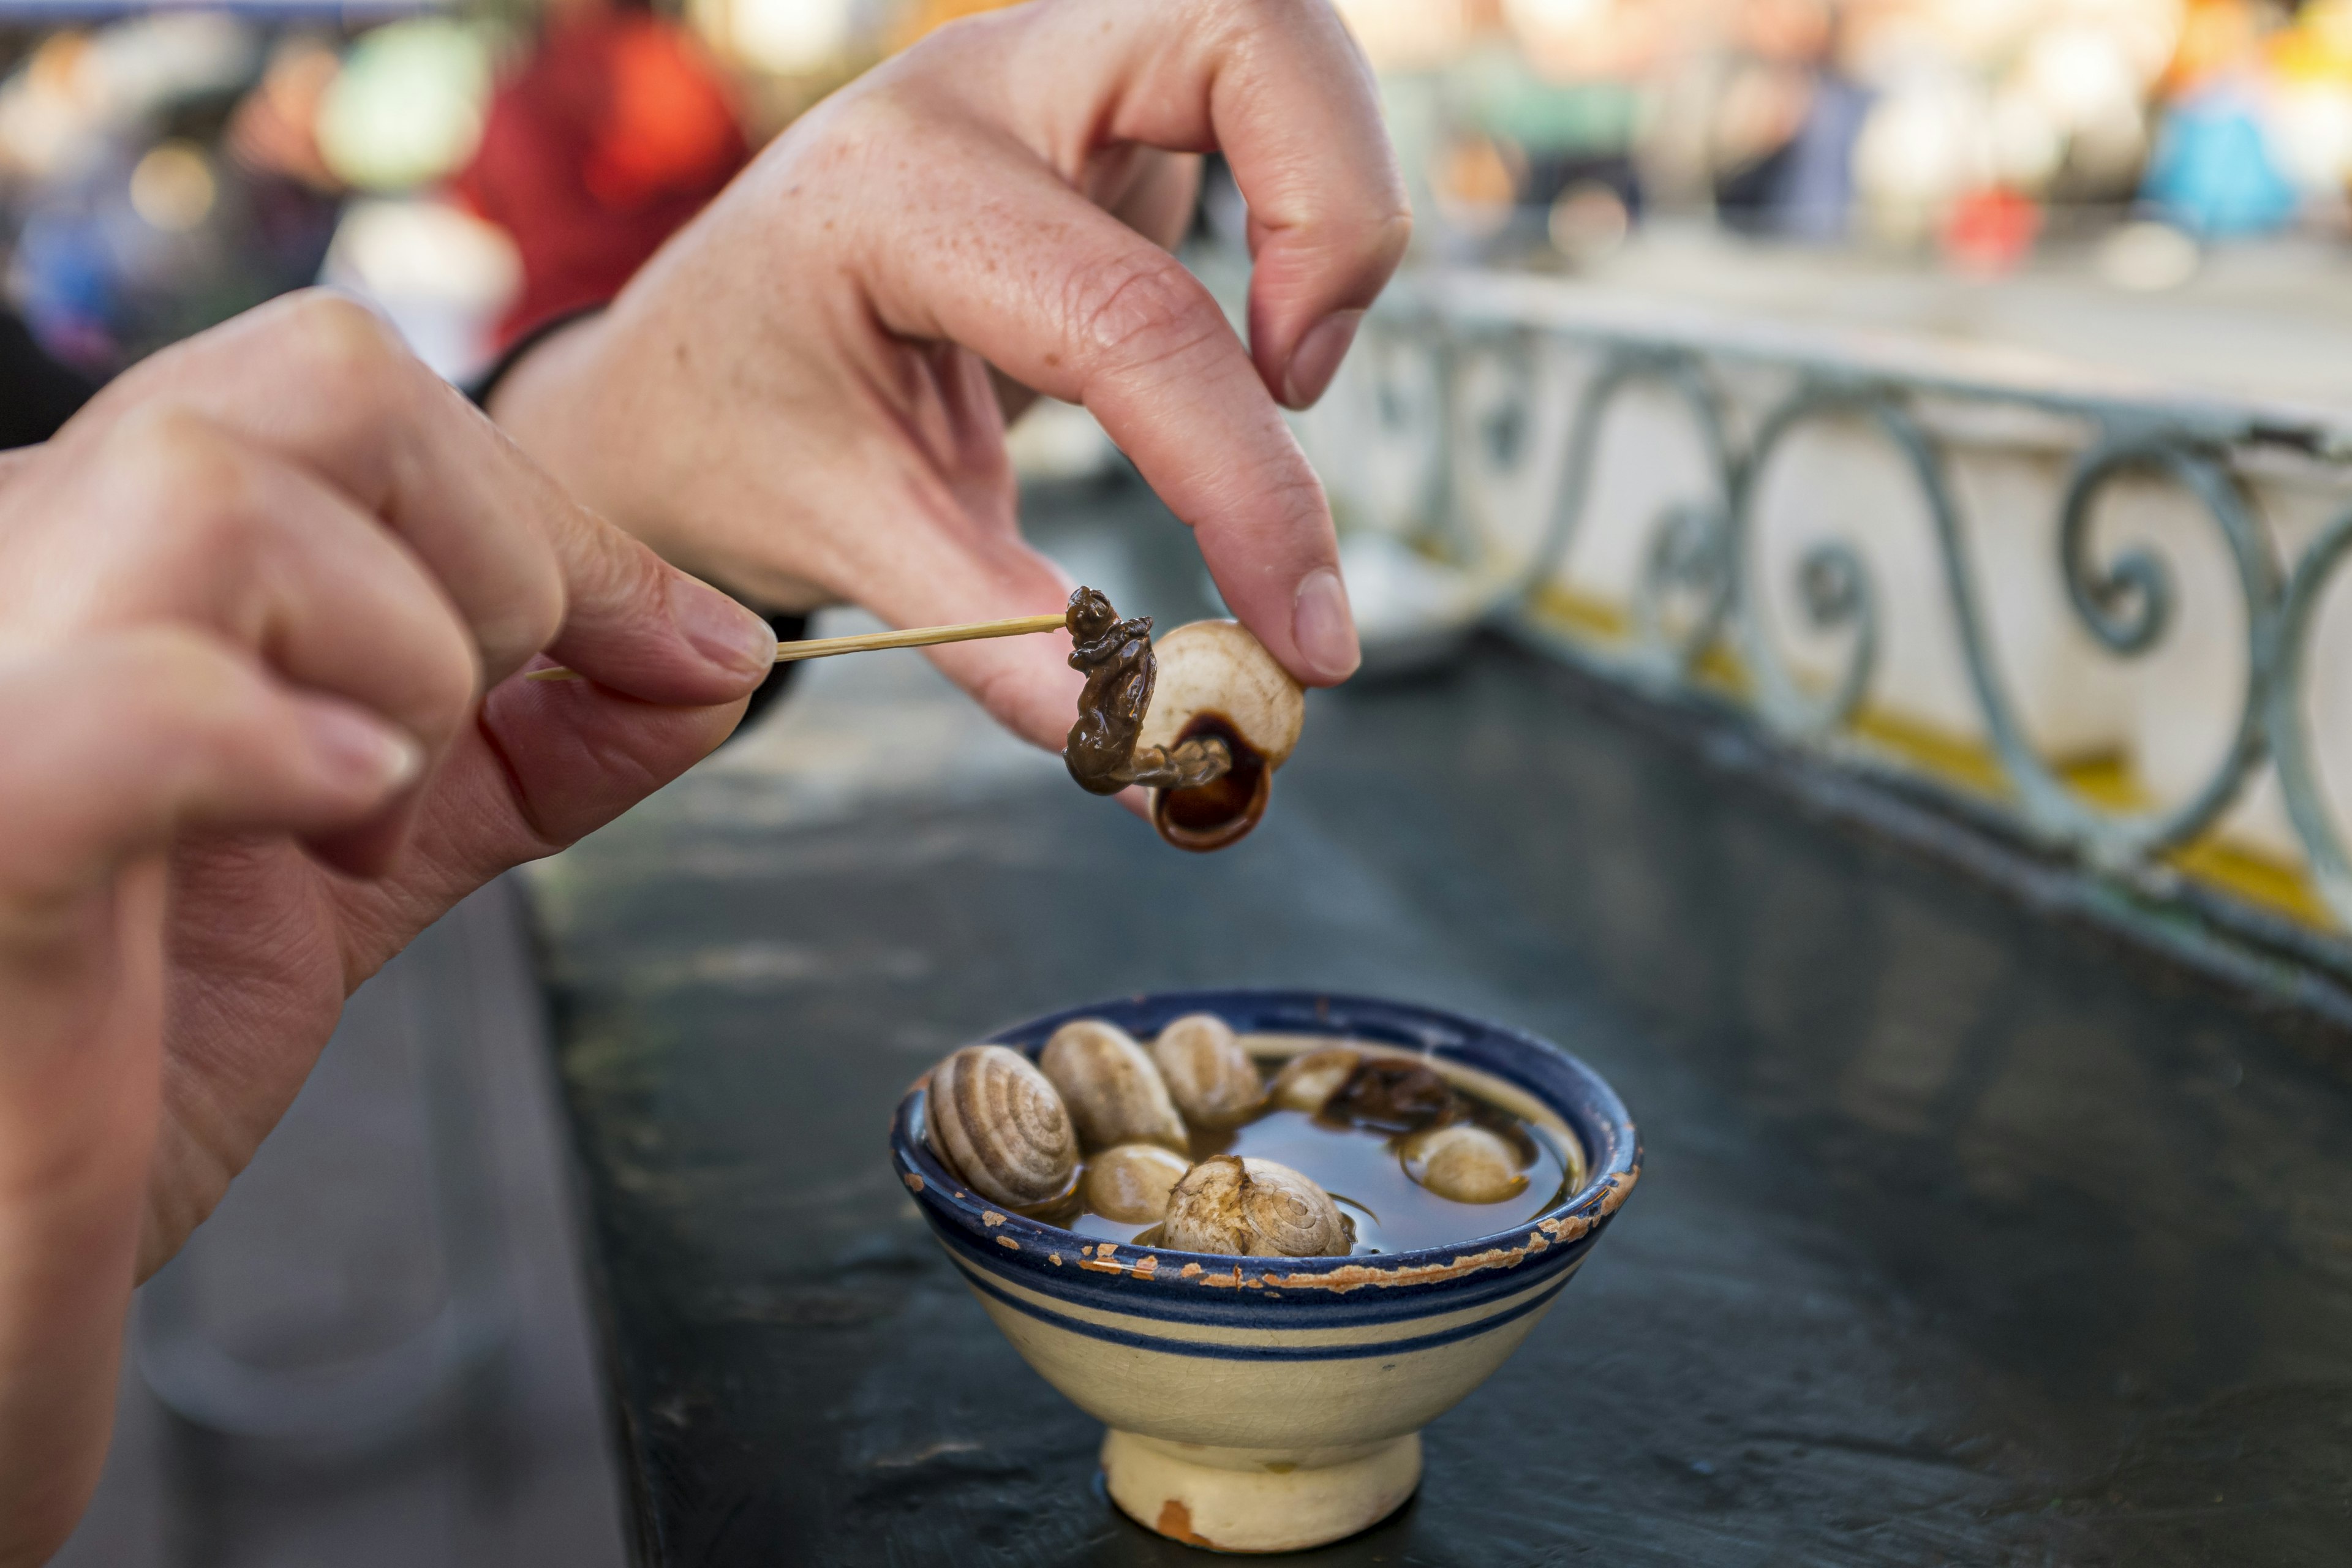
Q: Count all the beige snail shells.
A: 8